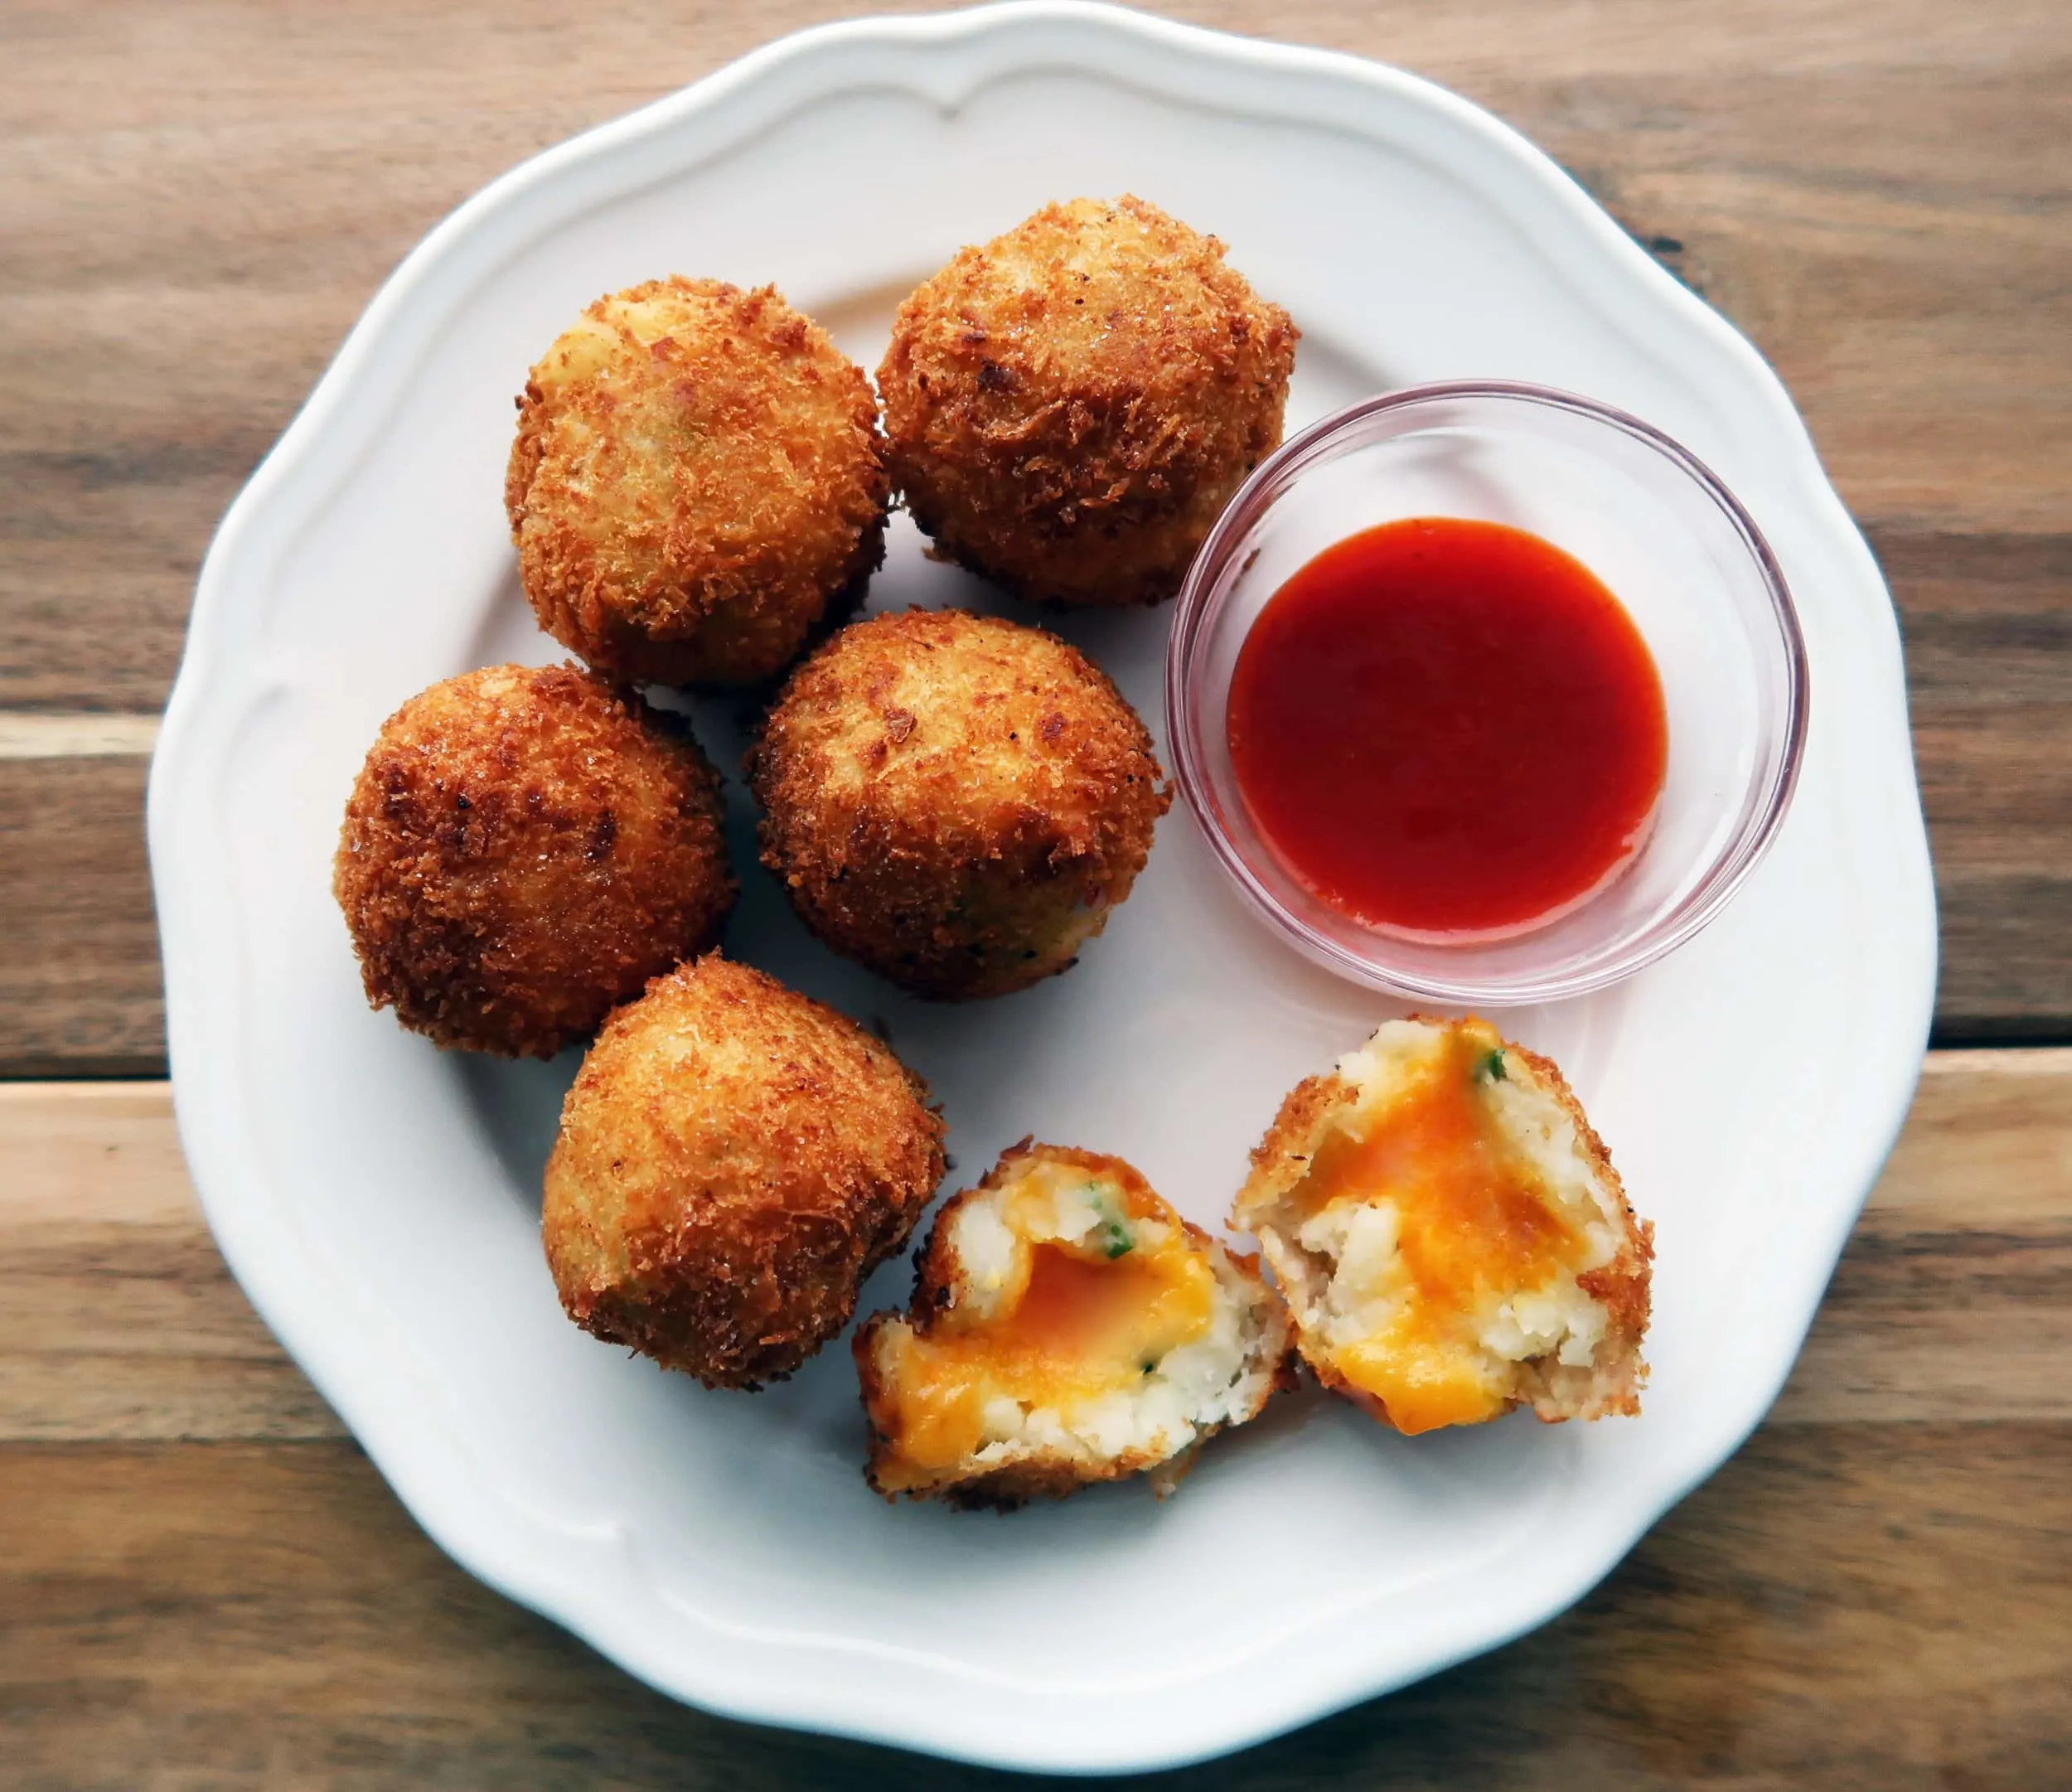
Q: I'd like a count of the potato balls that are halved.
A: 1